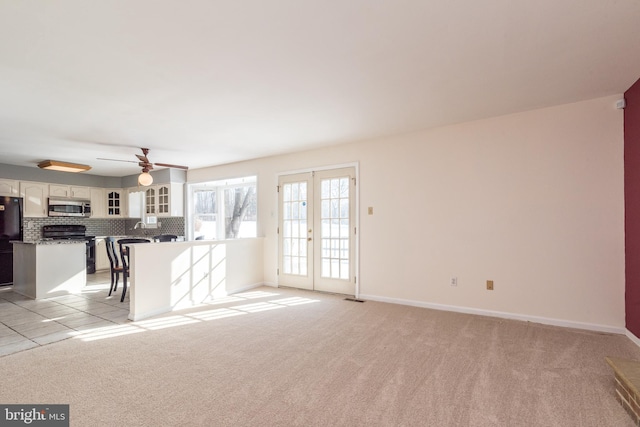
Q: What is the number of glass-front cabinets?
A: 3